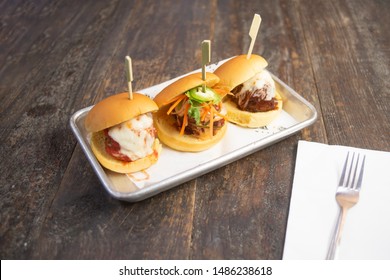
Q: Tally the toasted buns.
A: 3